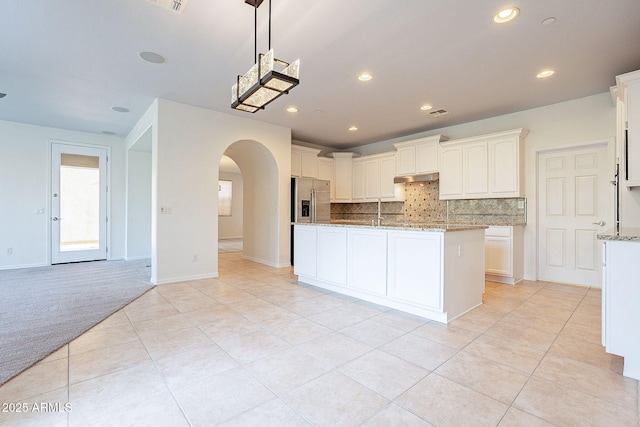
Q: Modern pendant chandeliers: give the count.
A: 1